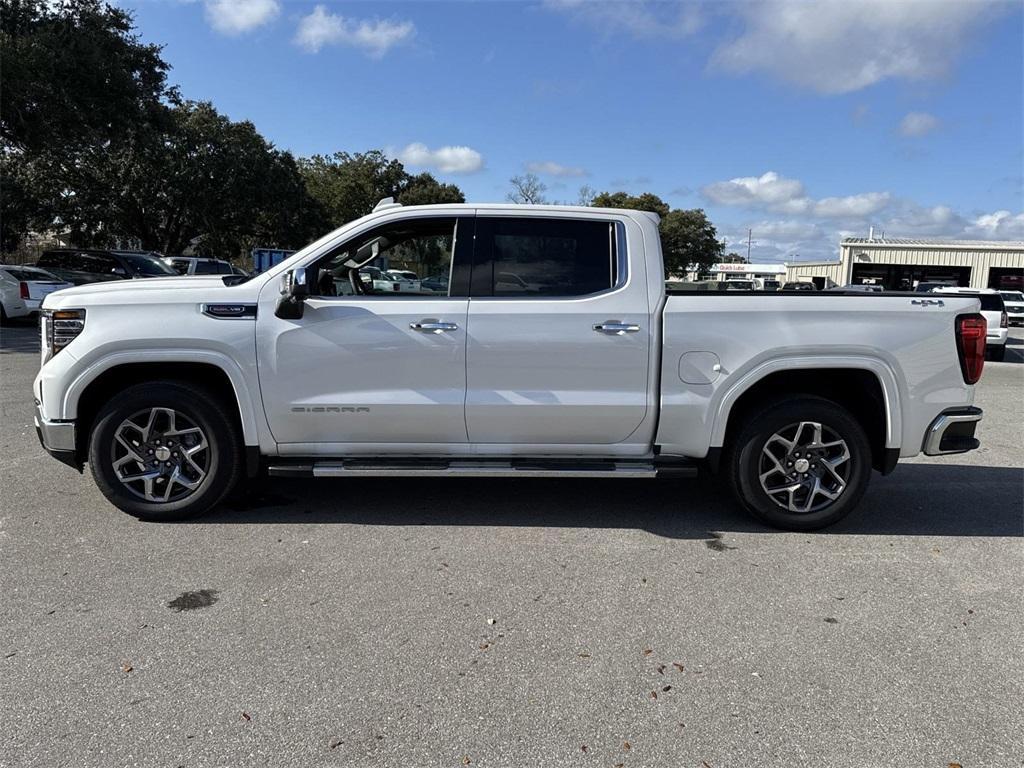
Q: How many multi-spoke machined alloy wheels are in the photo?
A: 2